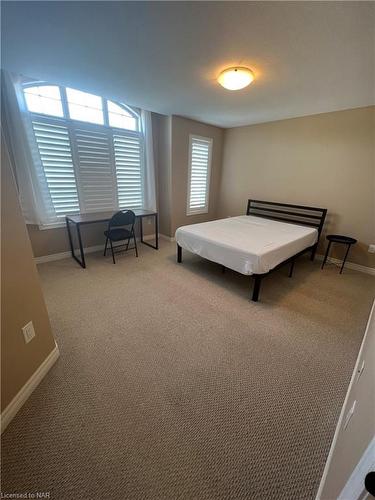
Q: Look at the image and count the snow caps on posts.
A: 0